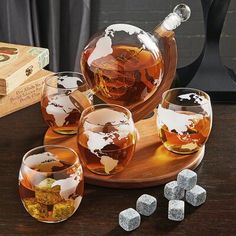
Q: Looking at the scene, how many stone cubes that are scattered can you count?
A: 6